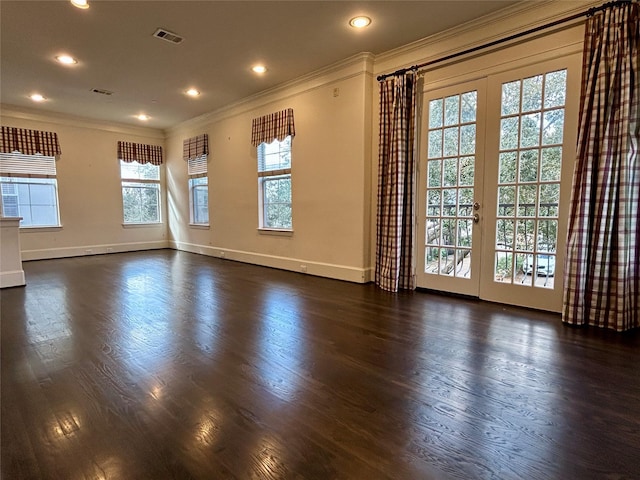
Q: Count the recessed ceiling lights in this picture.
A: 7